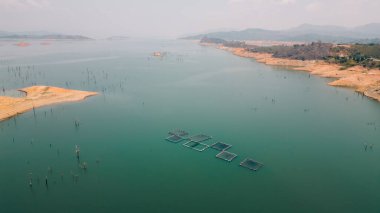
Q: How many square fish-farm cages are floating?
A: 7